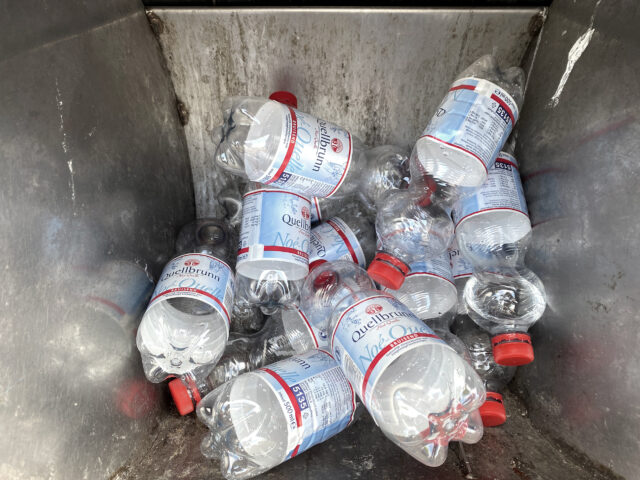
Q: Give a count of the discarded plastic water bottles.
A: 12